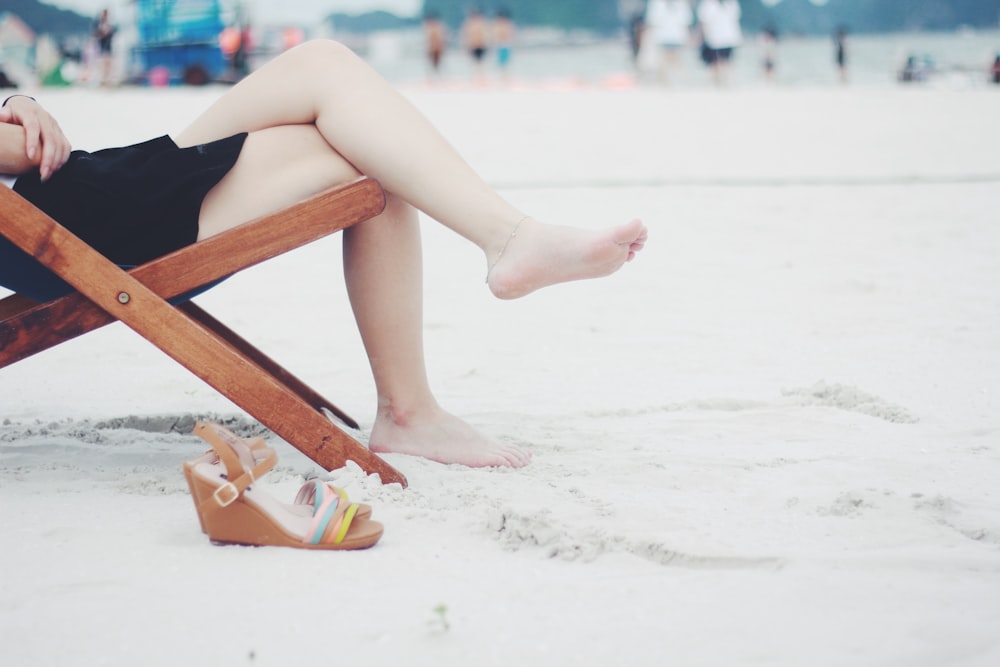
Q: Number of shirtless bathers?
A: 3